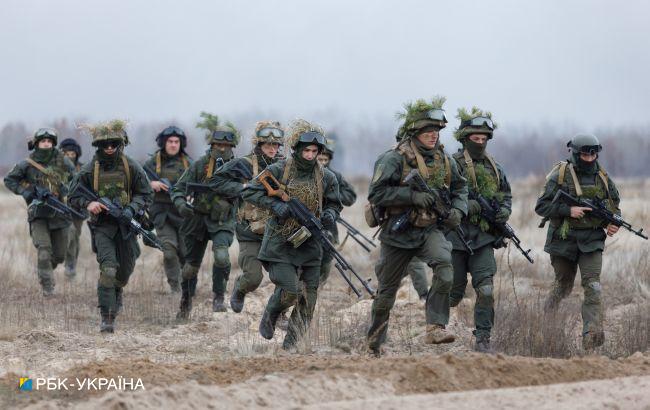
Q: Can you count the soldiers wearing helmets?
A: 11